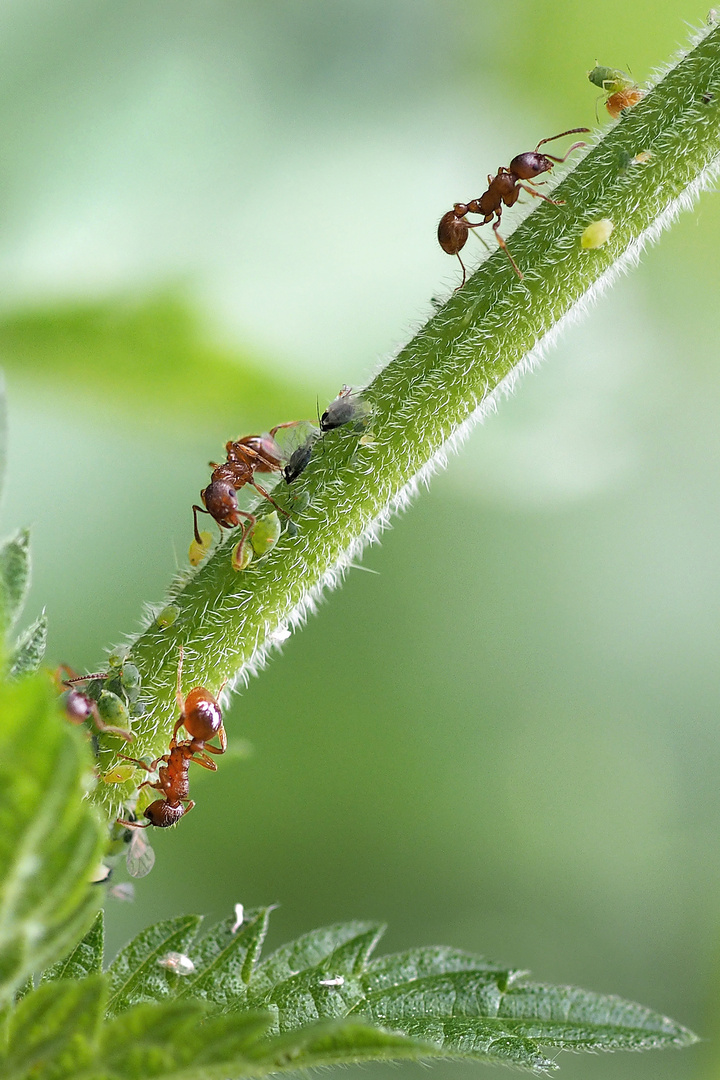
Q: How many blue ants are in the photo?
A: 0